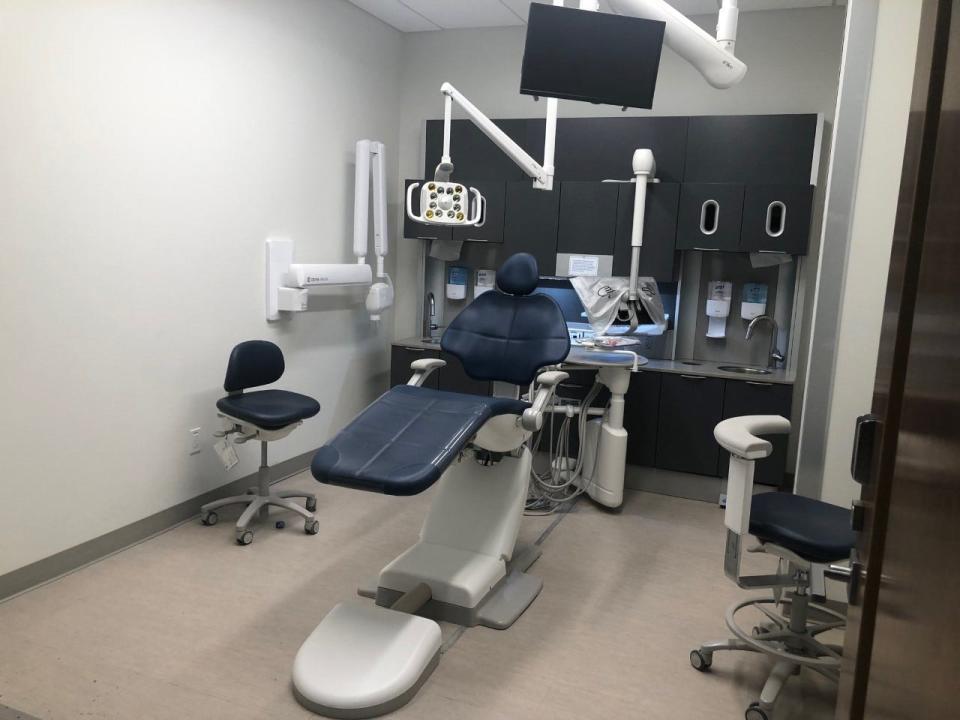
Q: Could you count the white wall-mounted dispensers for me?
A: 4